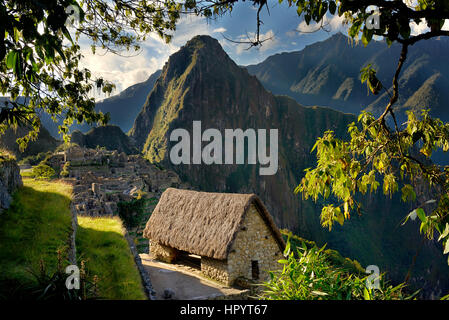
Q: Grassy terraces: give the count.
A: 2